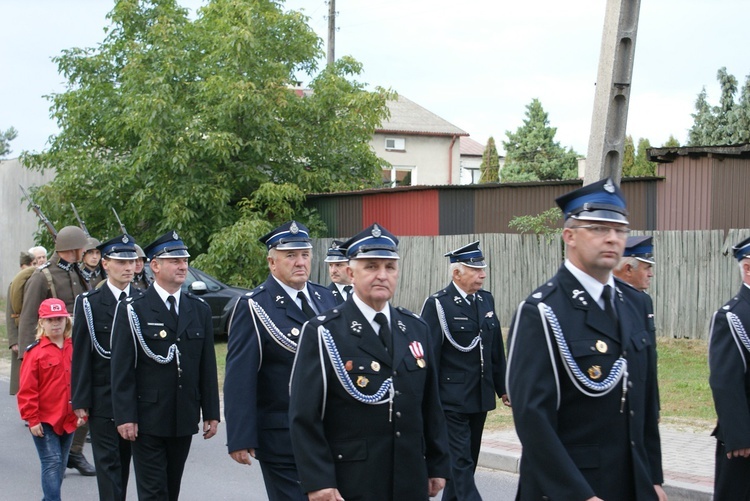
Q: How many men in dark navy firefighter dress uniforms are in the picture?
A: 9